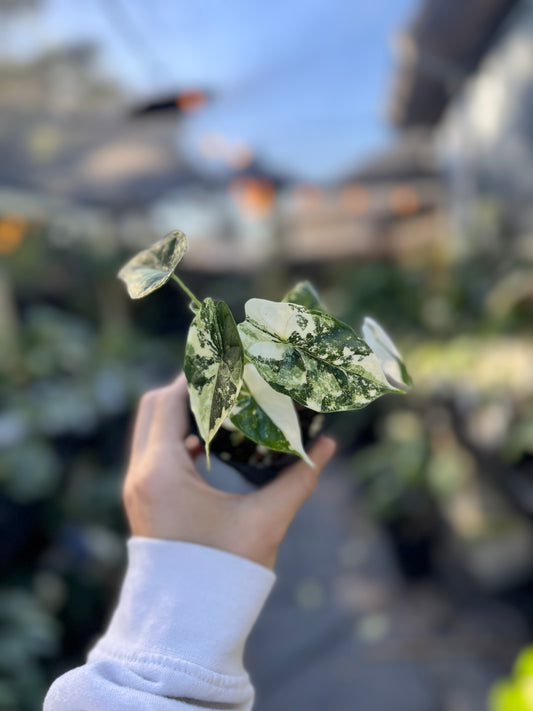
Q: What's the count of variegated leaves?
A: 6